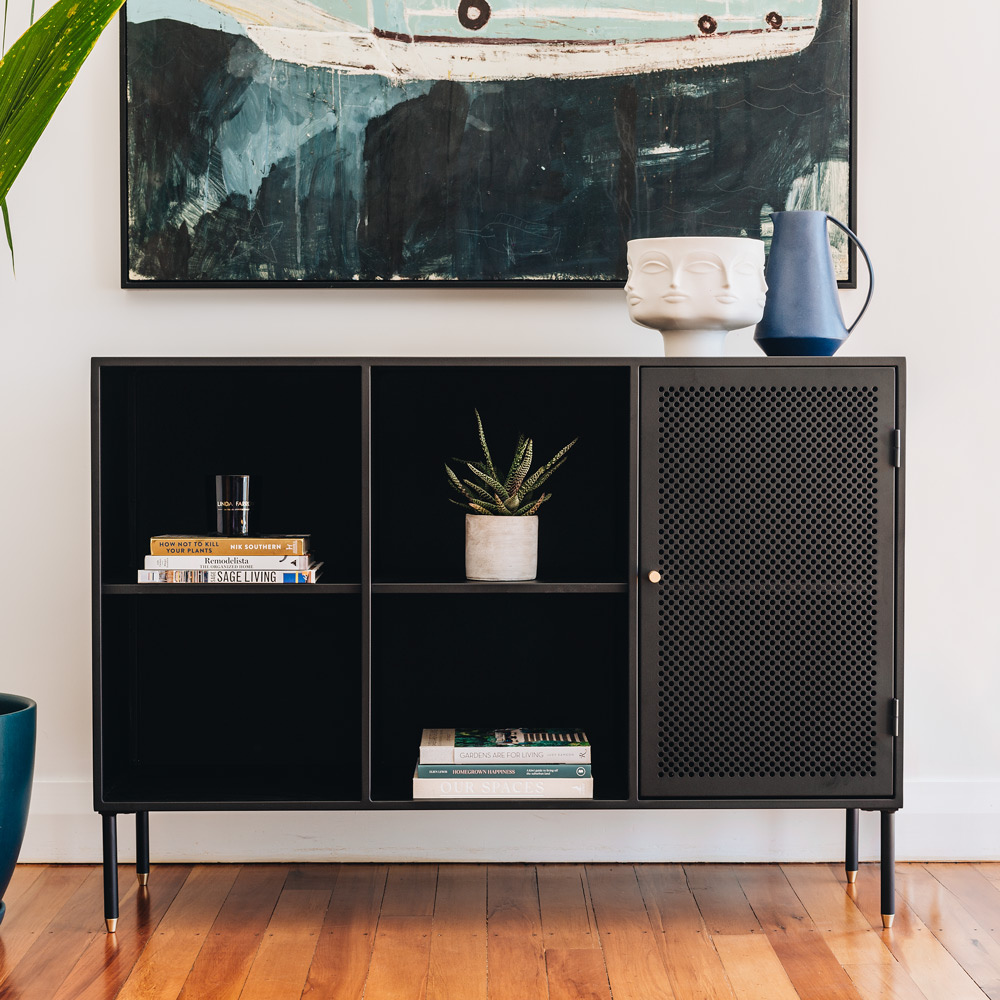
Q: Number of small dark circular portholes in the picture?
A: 3